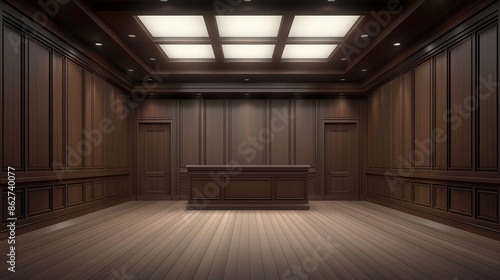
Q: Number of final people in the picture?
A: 0